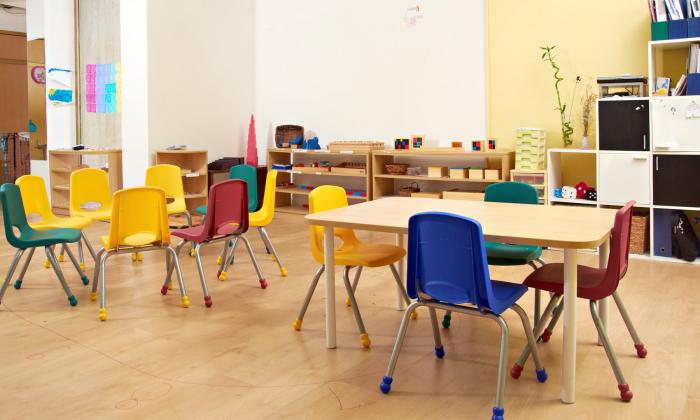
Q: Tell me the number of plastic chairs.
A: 12